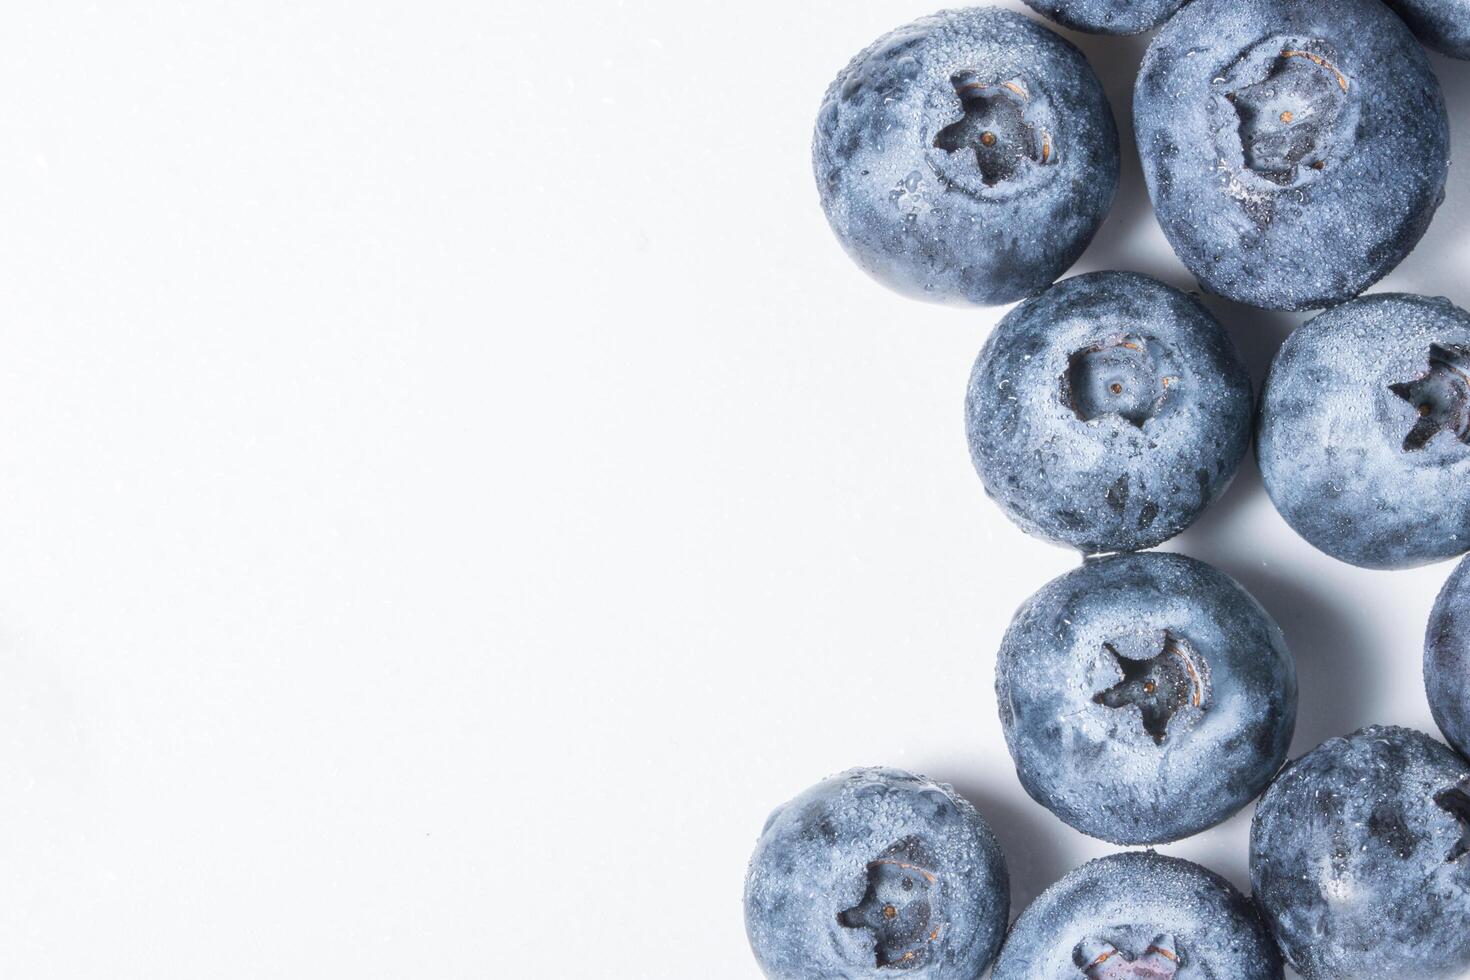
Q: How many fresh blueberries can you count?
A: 11